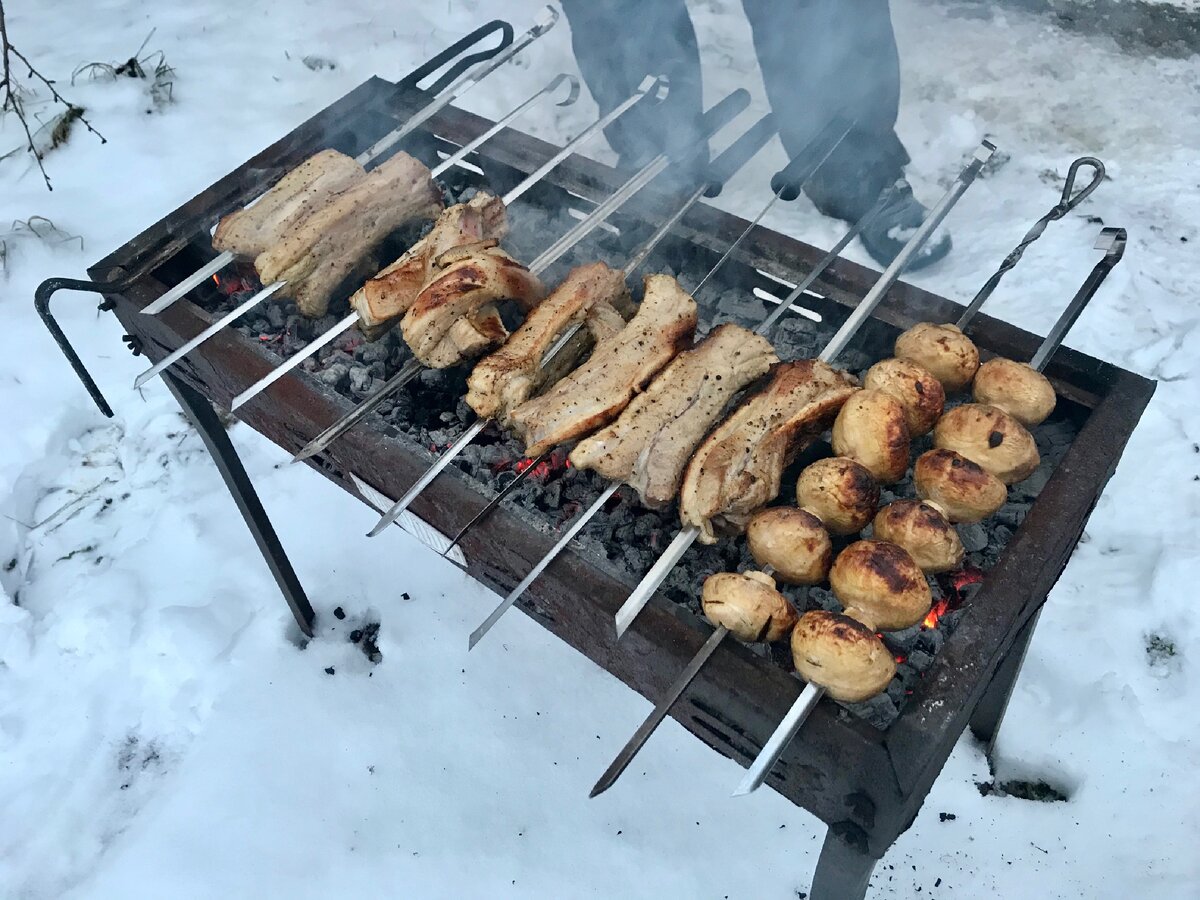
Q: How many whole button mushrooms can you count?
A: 12